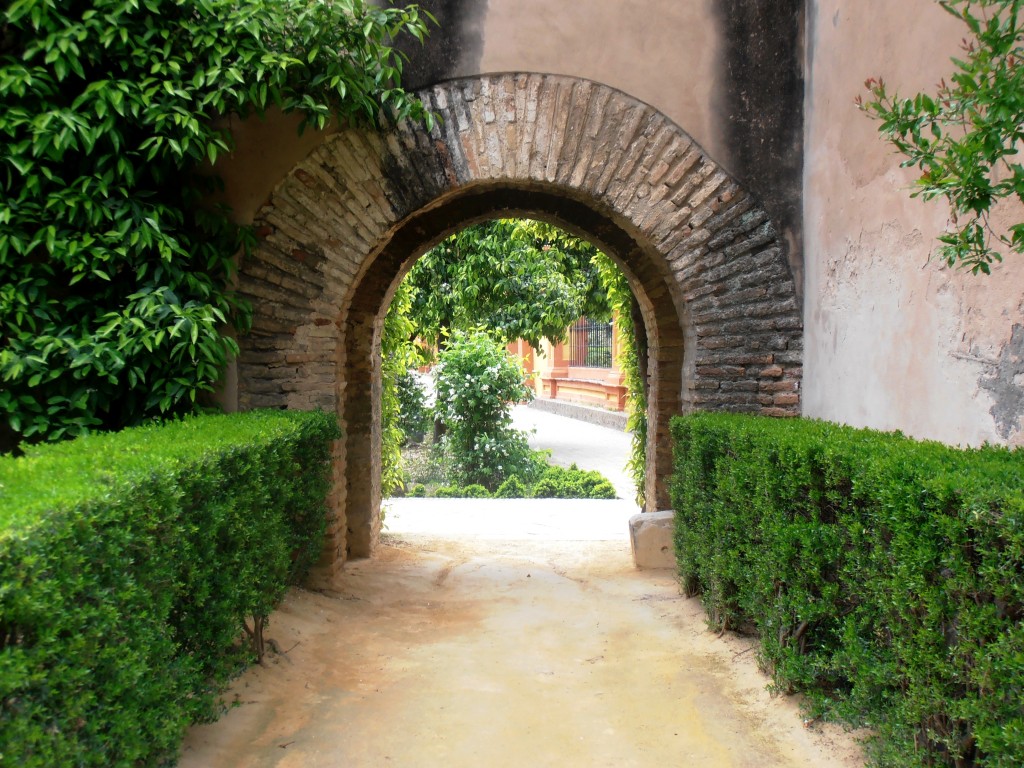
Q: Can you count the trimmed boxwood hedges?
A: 2